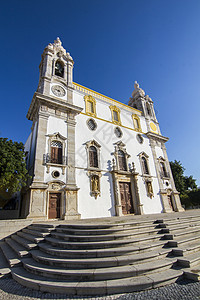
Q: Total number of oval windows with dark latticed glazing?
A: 3